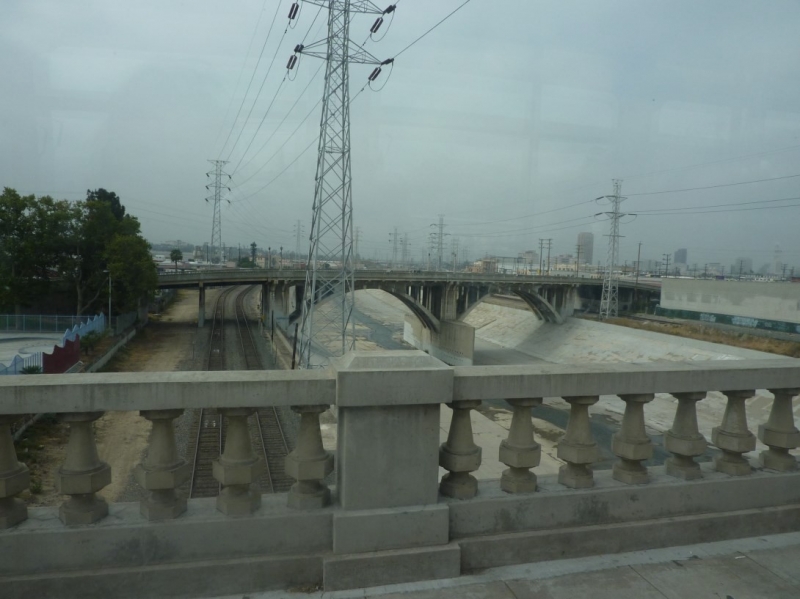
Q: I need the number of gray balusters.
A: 12